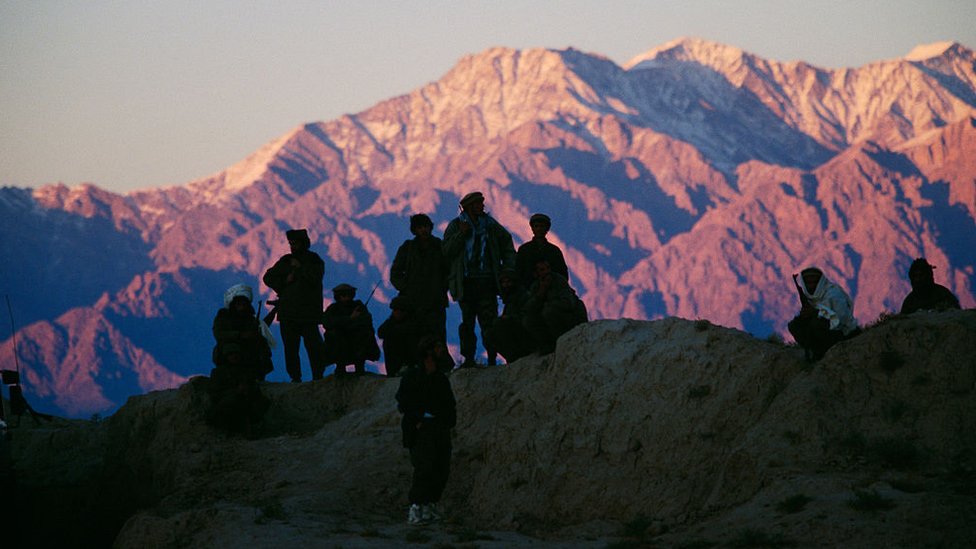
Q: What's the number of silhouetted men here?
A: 13